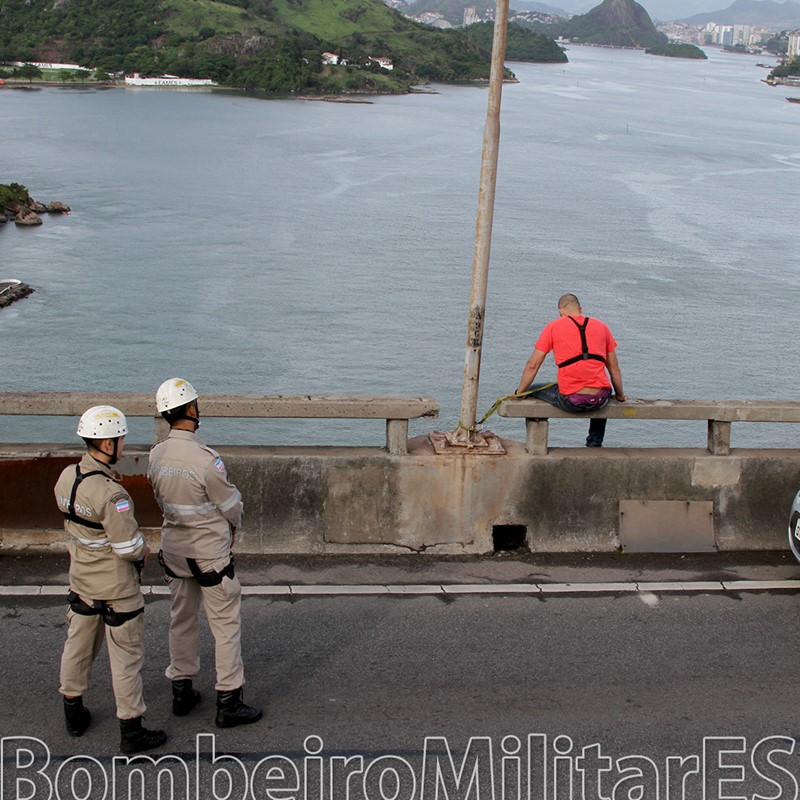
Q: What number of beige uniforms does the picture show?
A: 2